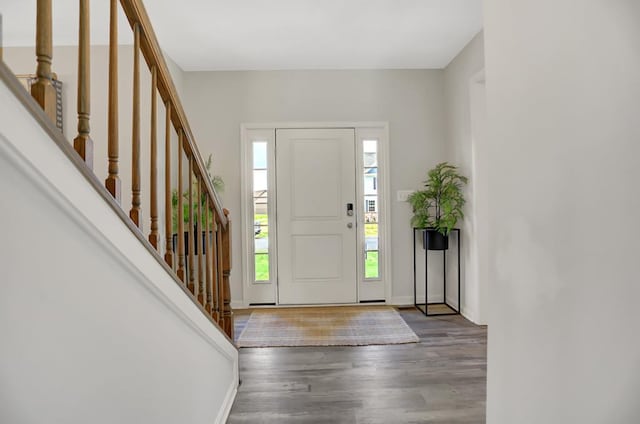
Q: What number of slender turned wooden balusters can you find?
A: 12